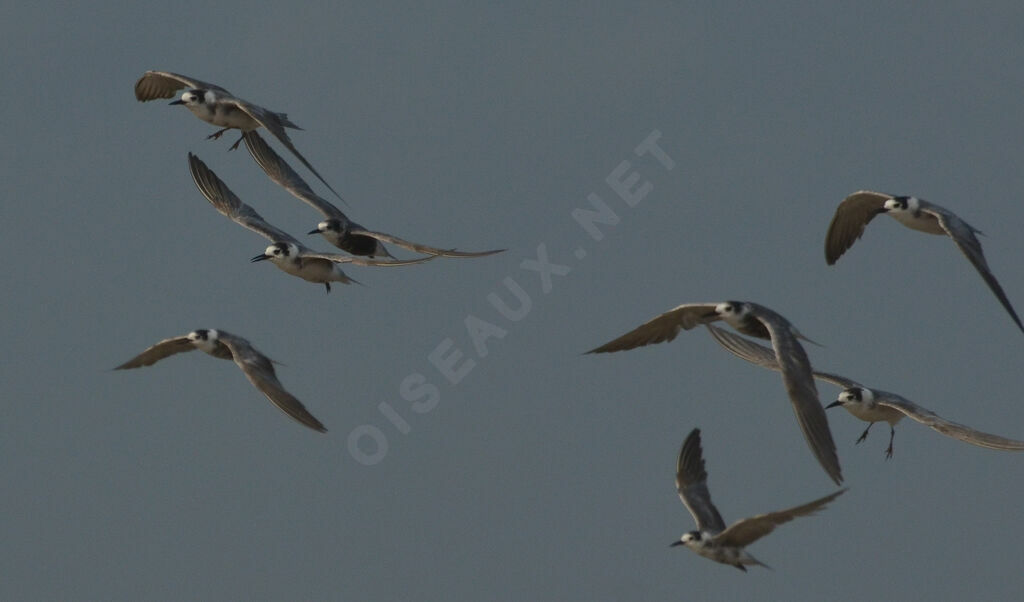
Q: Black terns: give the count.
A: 8